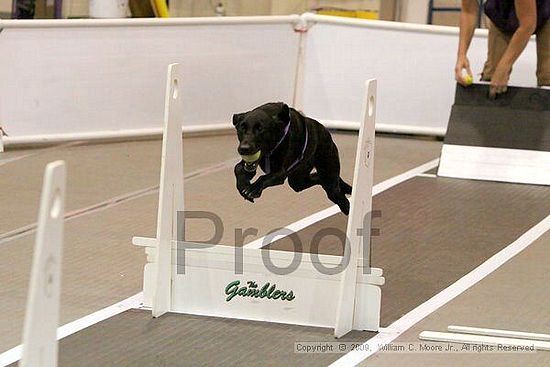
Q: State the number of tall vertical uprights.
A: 3